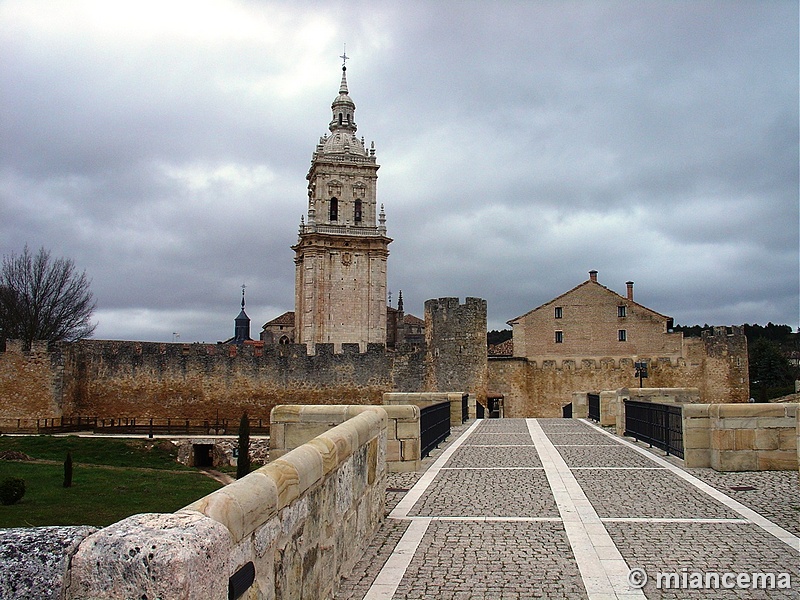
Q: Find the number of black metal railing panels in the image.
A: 6